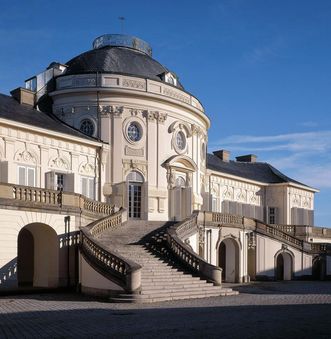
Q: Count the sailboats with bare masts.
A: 0